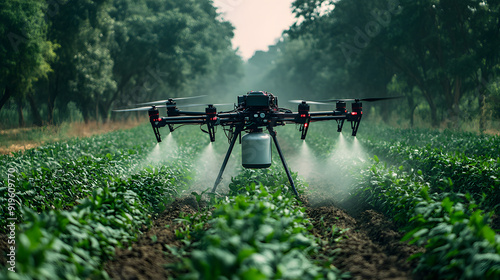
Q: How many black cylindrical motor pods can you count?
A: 6